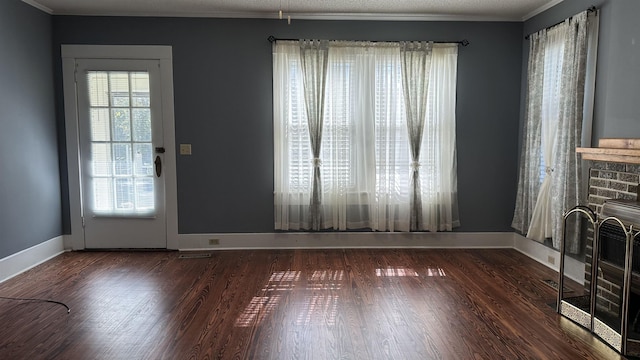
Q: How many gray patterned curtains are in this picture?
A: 4